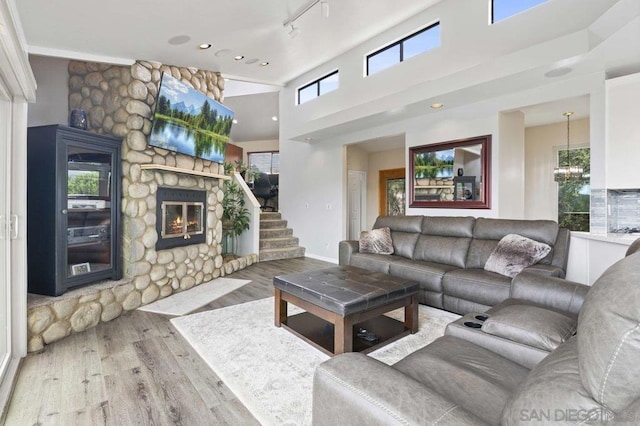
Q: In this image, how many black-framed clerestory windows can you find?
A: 3